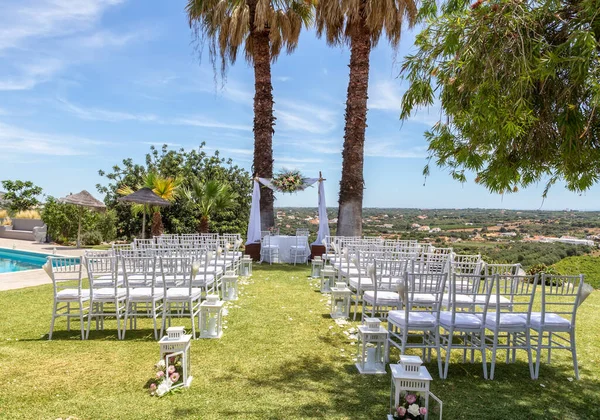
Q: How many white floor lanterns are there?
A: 9